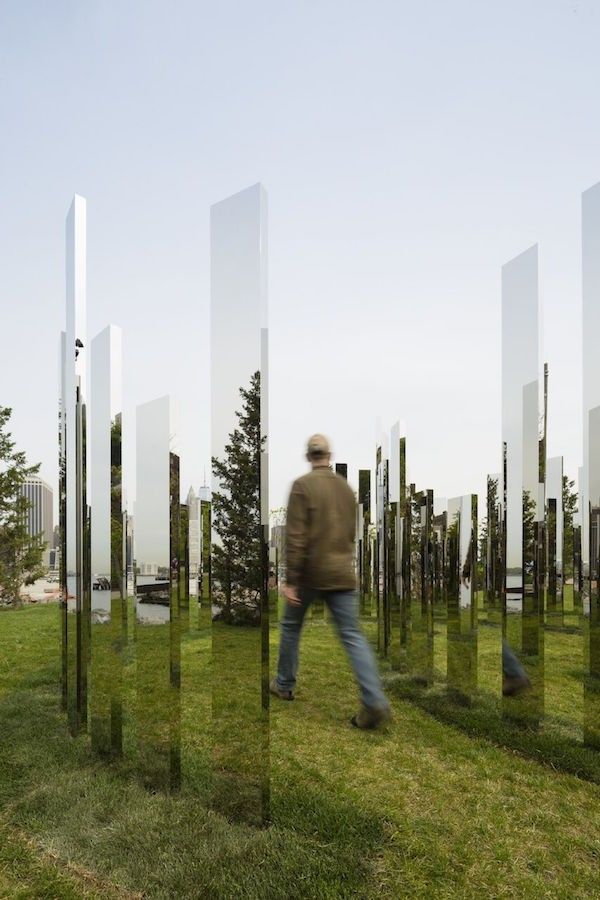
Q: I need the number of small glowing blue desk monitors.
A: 0